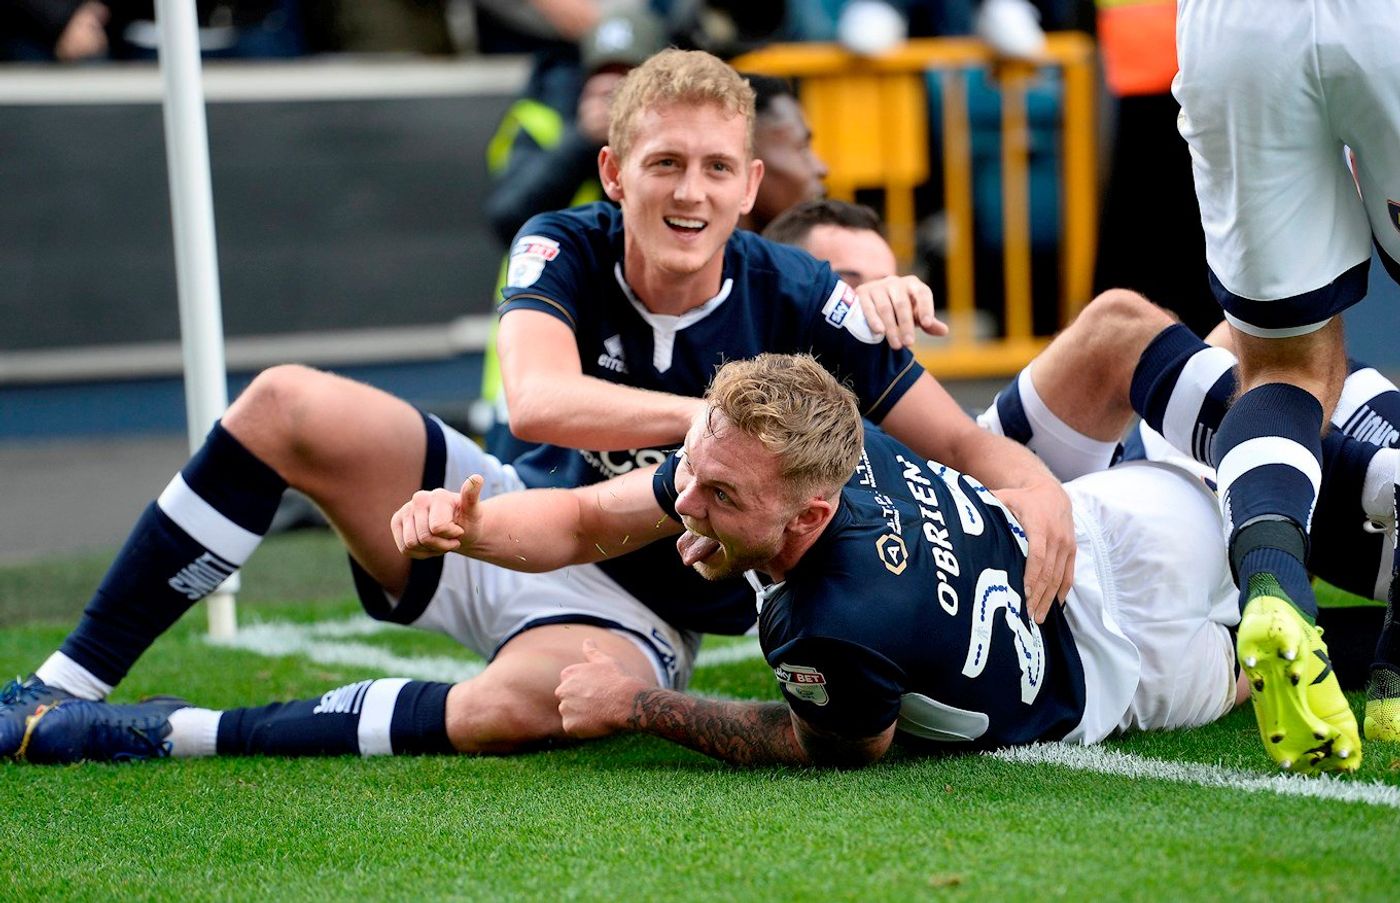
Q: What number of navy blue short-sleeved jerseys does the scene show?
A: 2